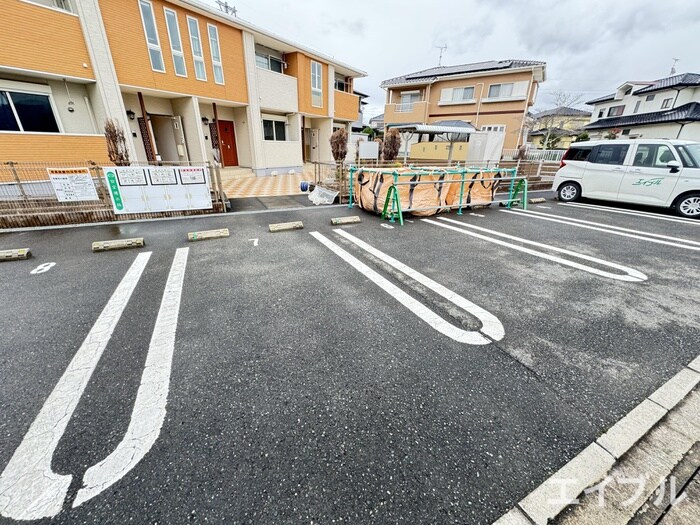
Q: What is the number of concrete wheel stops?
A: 6